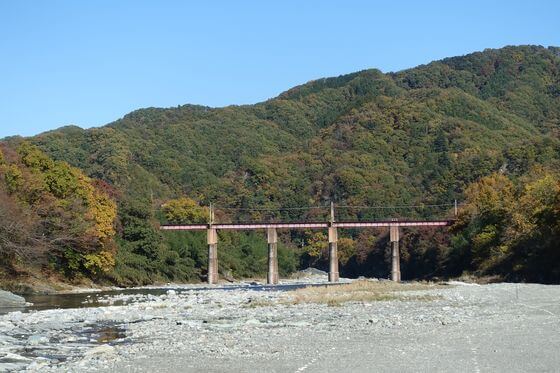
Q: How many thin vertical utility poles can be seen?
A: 3